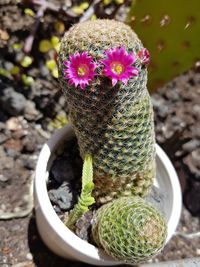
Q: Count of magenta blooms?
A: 2